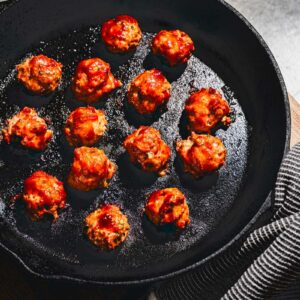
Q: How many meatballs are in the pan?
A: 14